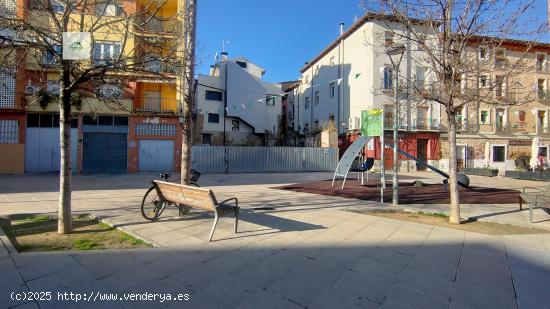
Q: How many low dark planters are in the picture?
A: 2